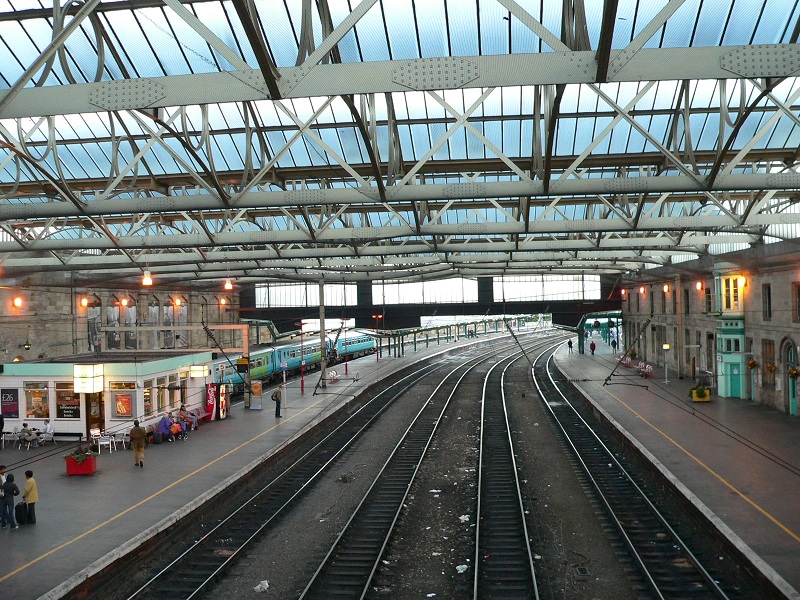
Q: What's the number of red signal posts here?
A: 3